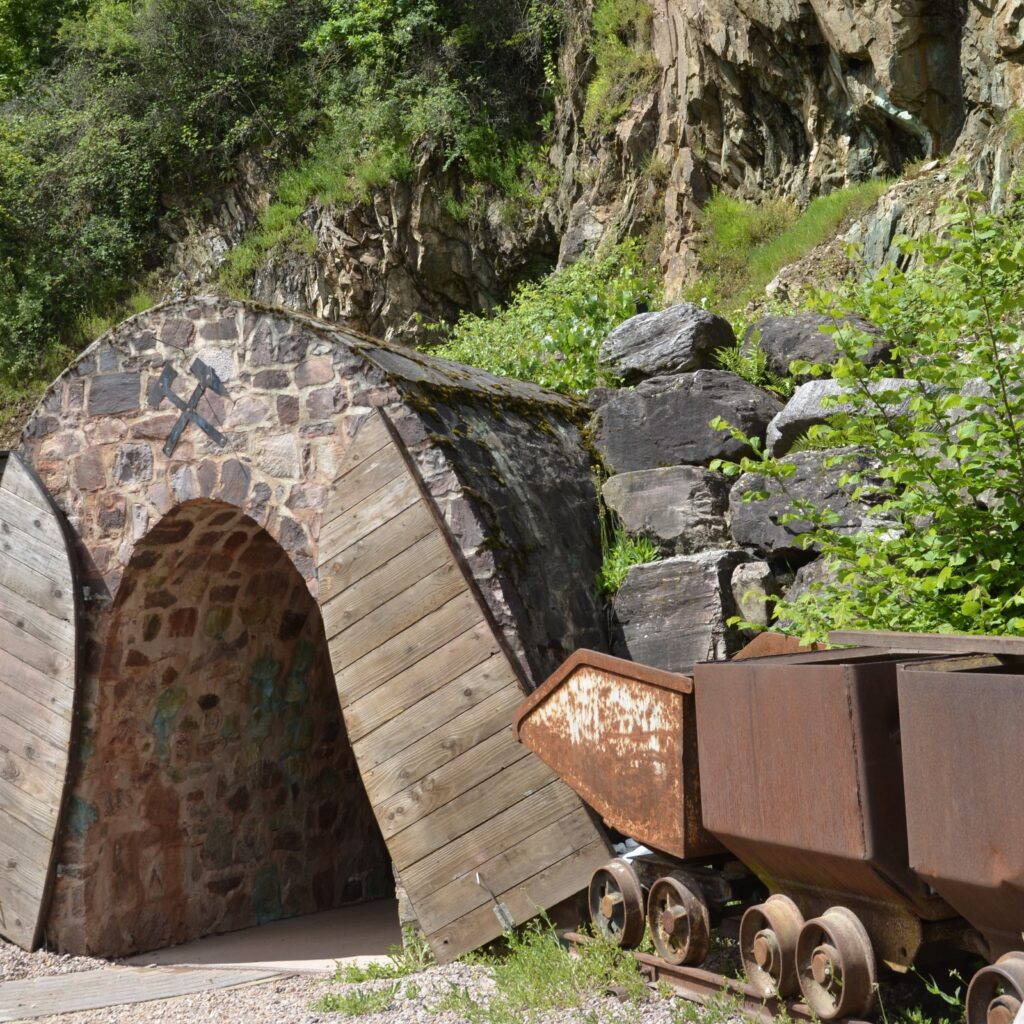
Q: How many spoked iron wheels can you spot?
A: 5